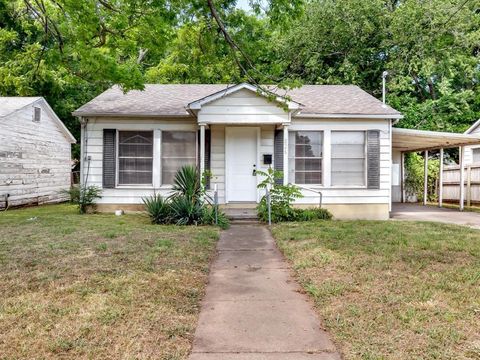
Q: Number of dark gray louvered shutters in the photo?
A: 4